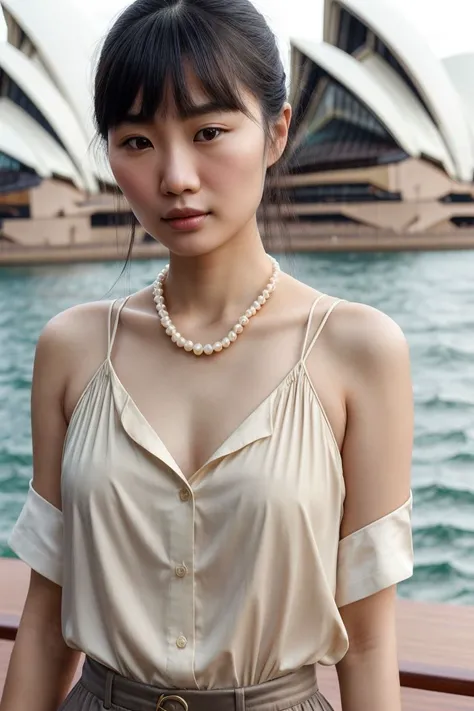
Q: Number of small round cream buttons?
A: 3